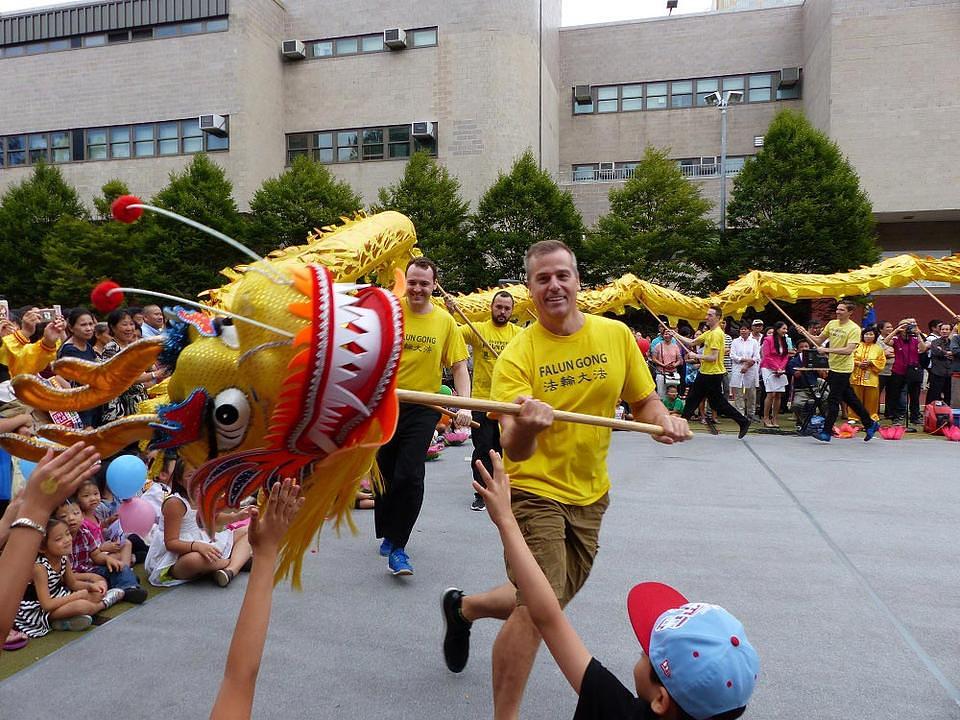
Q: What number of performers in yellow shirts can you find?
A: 5